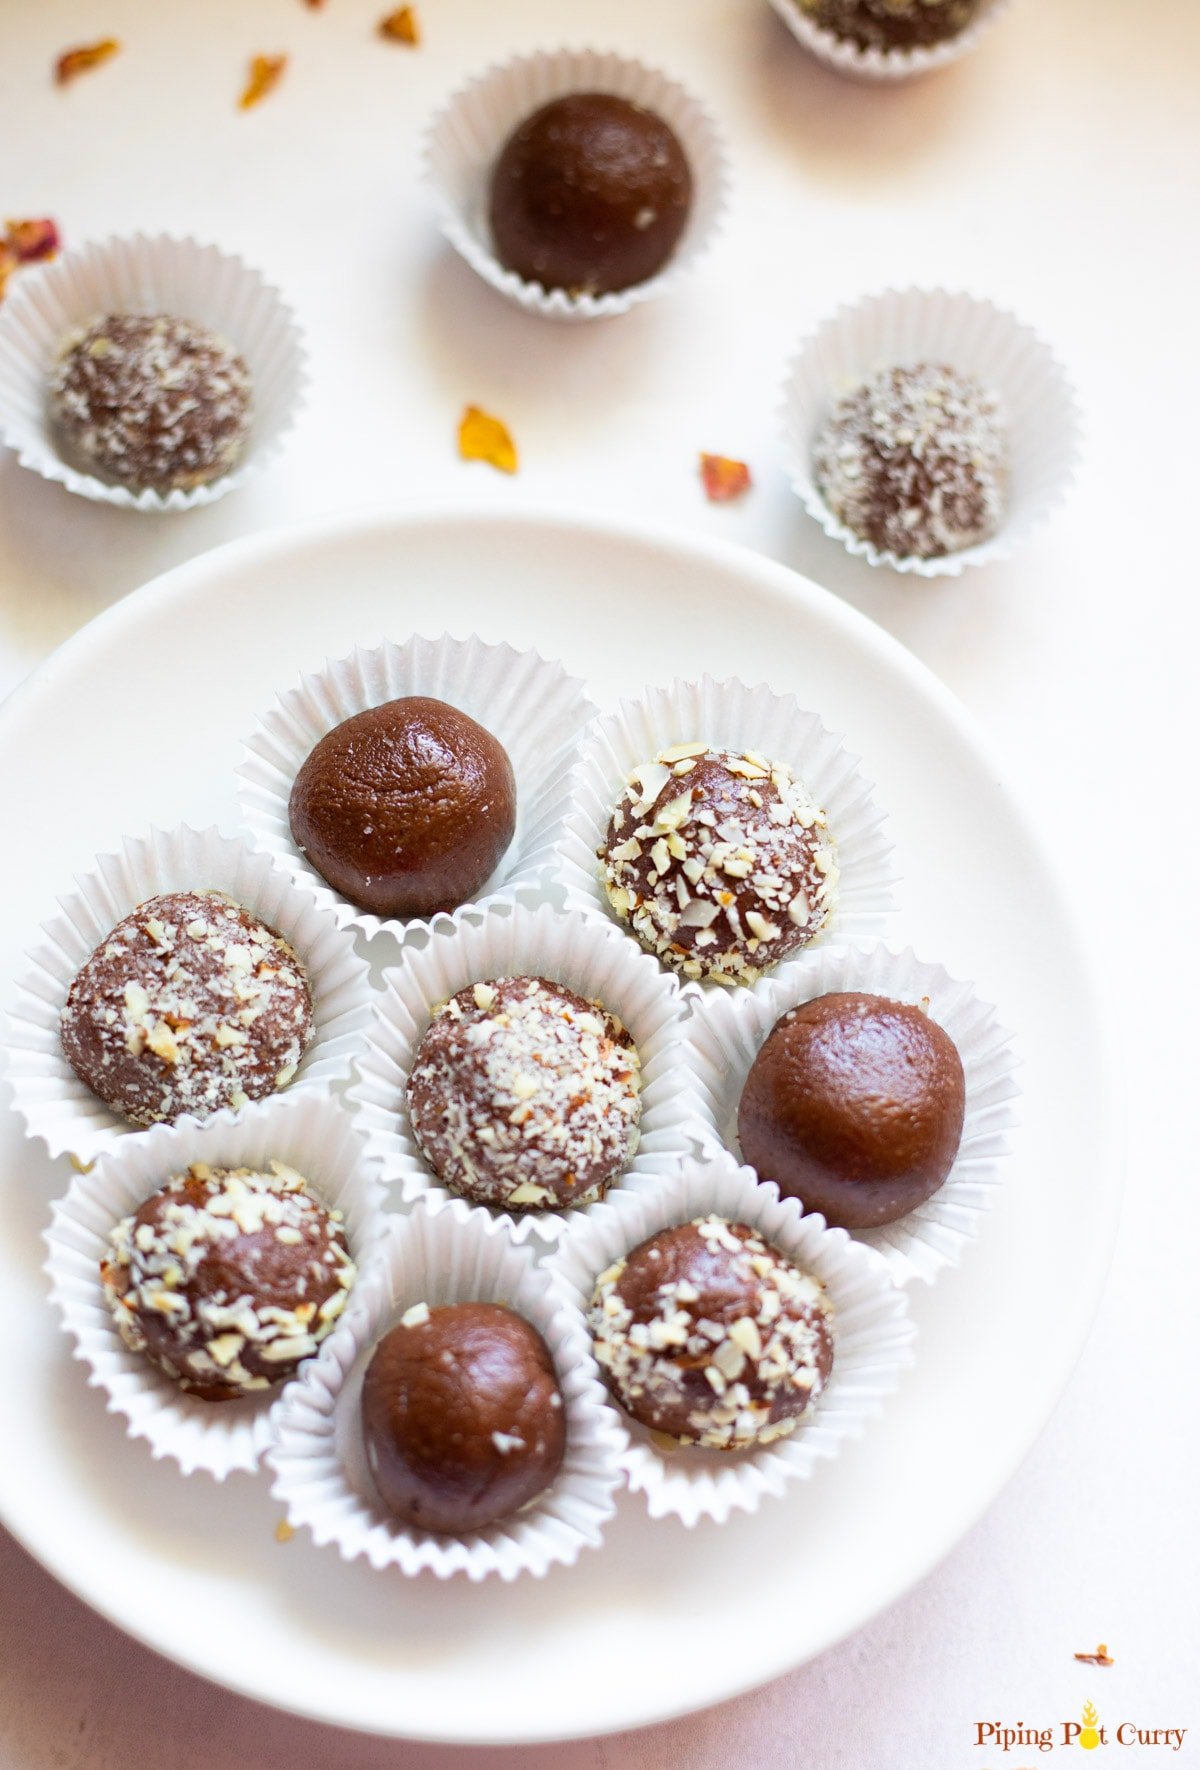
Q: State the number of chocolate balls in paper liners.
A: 12